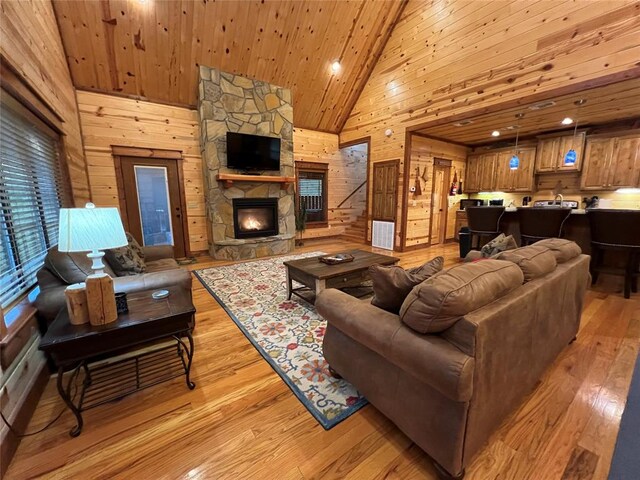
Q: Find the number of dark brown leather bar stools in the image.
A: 3